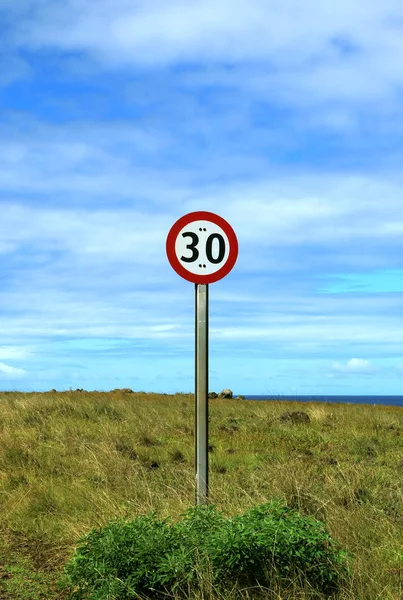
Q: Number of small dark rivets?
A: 4